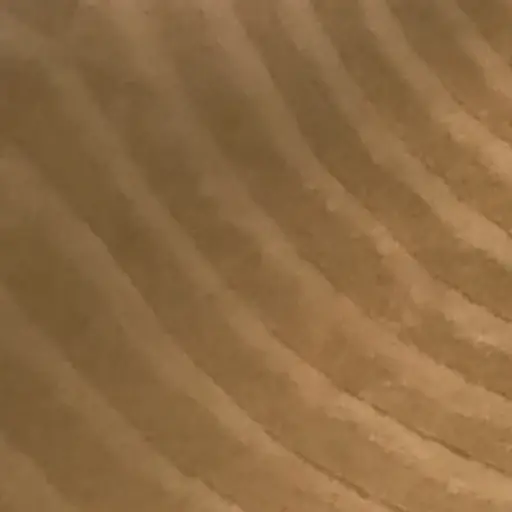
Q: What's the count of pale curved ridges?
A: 9